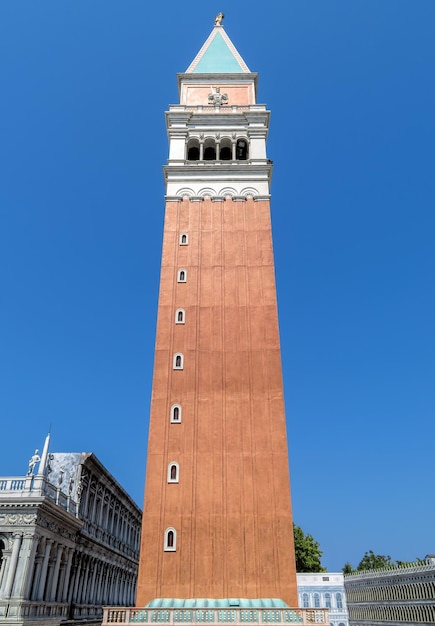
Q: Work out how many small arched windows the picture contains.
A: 7